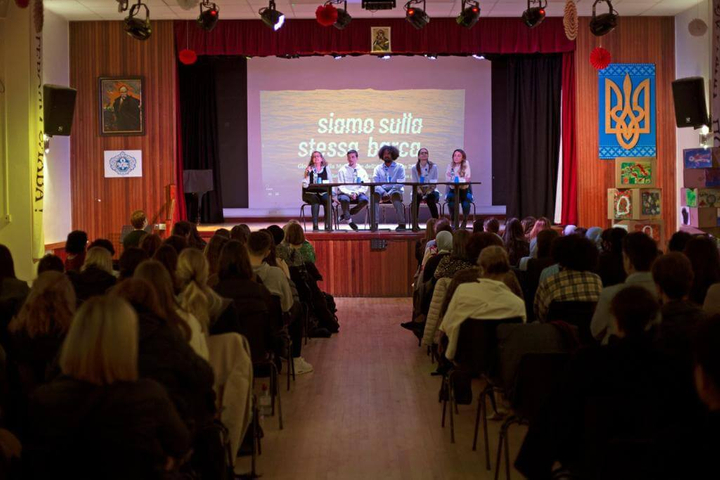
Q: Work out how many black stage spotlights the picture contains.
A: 8